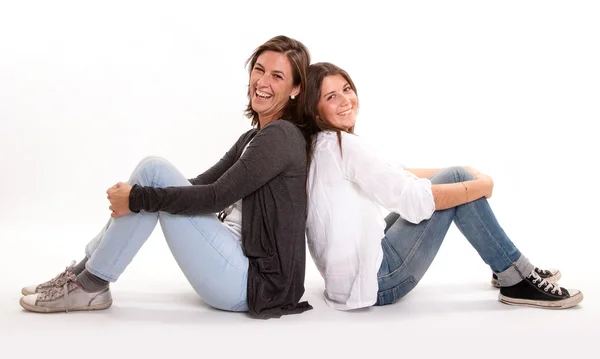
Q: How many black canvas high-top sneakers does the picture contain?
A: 2